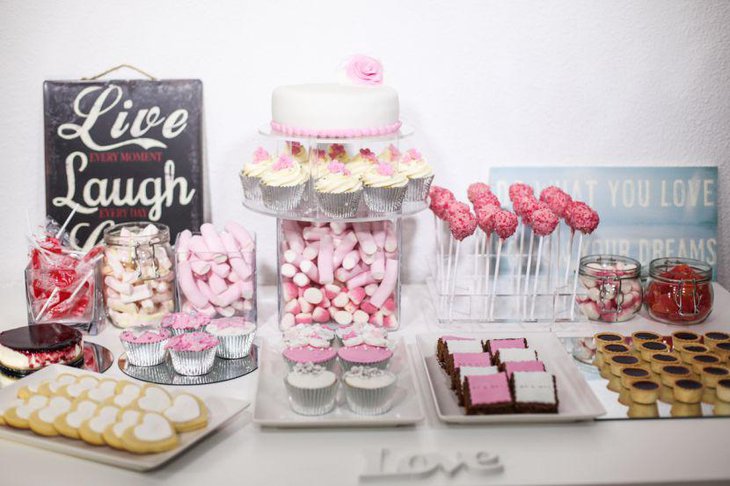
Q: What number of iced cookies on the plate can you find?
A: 14